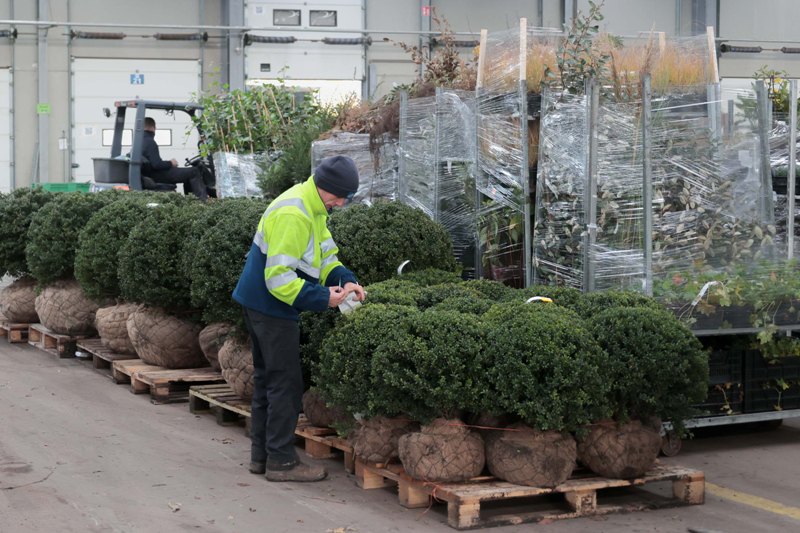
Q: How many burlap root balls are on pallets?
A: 11